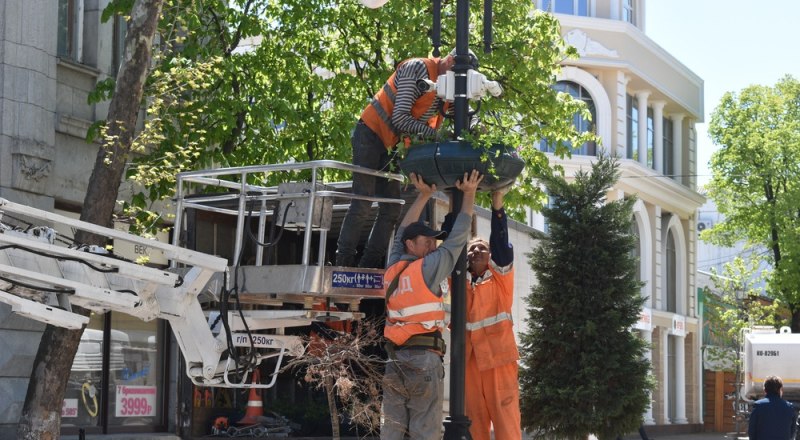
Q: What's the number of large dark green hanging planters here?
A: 1